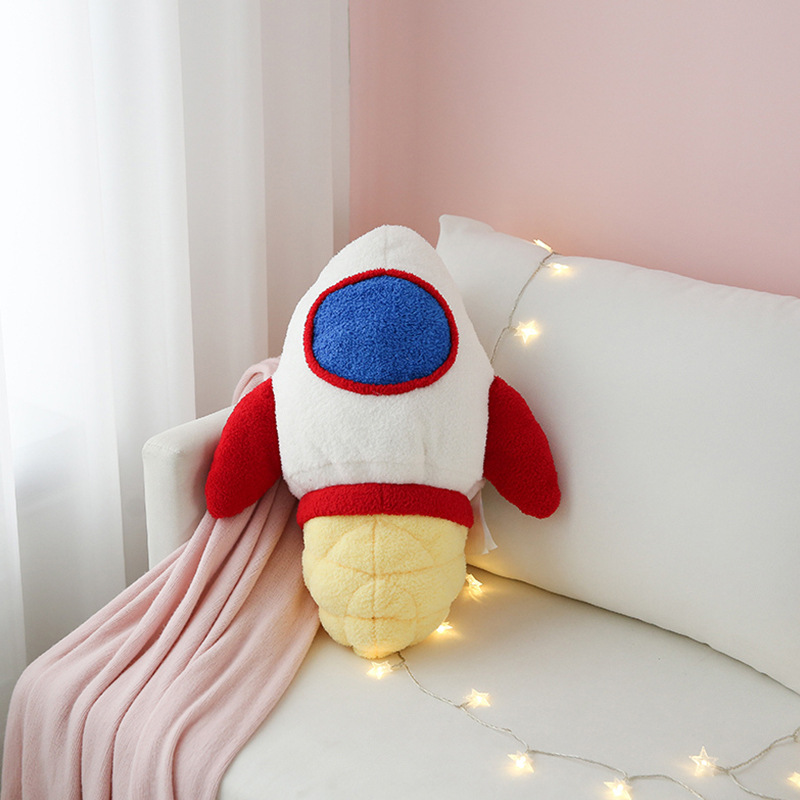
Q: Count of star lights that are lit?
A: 11